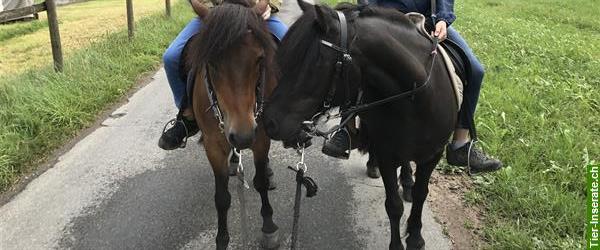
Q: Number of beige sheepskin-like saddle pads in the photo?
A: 1